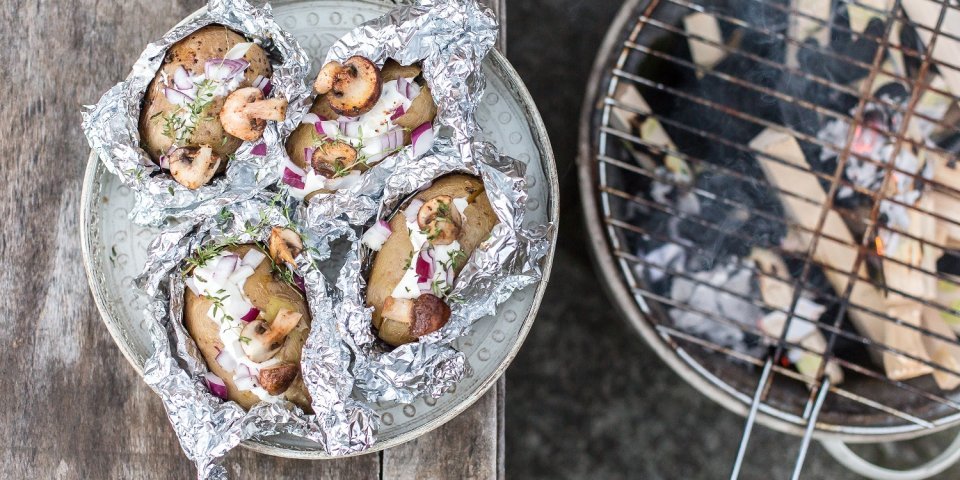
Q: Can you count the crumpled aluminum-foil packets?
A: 4